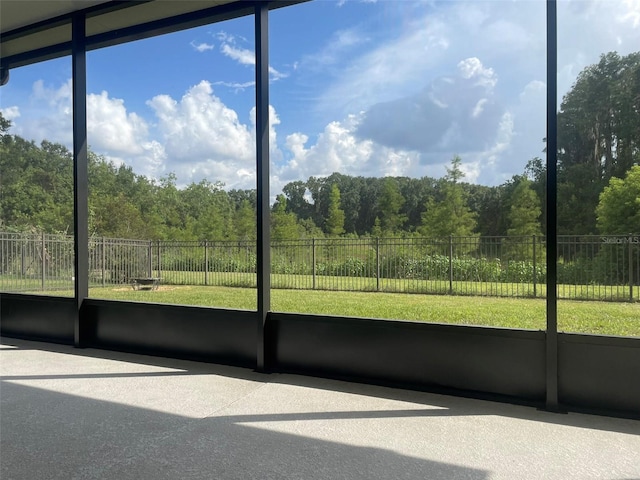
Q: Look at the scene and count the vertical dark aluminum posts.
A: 3